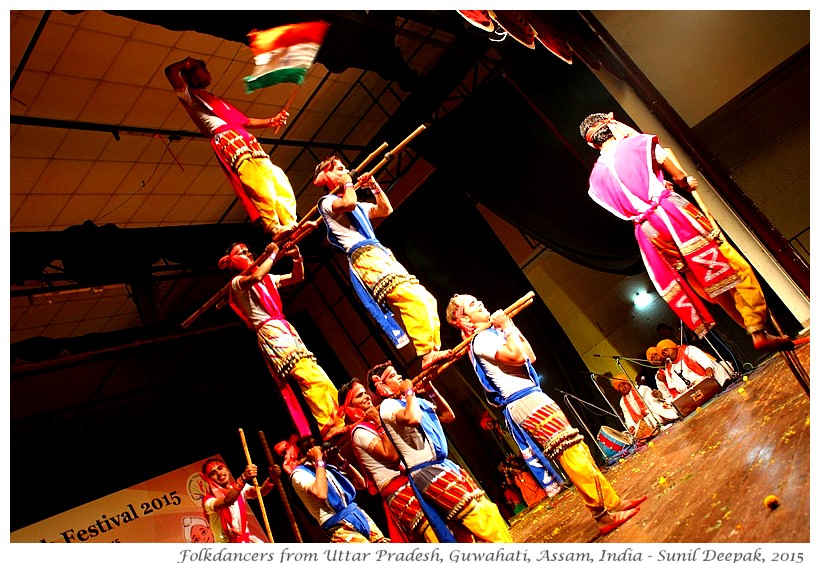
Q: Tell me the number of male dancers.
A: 9